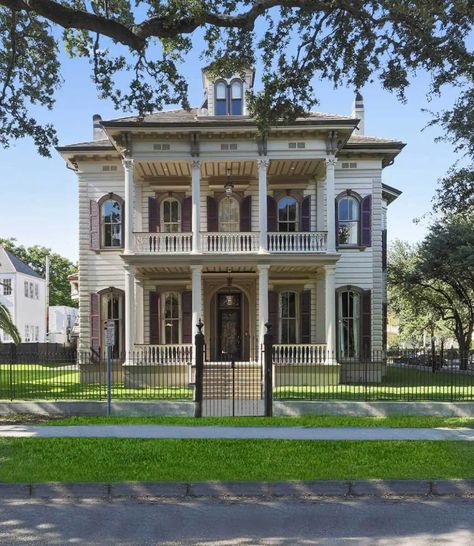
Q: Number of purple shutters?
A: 14